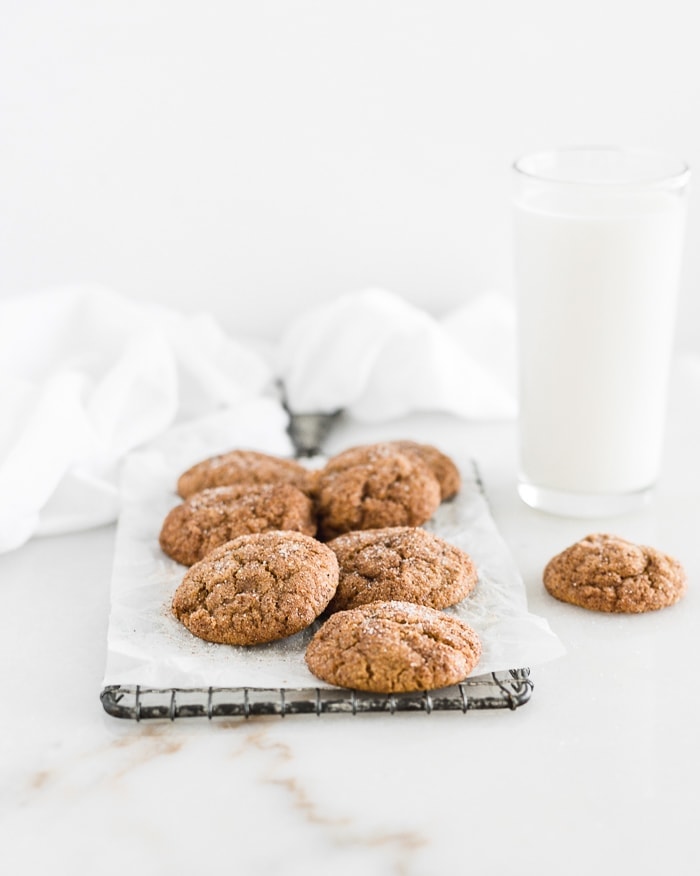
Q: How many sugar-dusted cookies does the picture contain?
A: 8